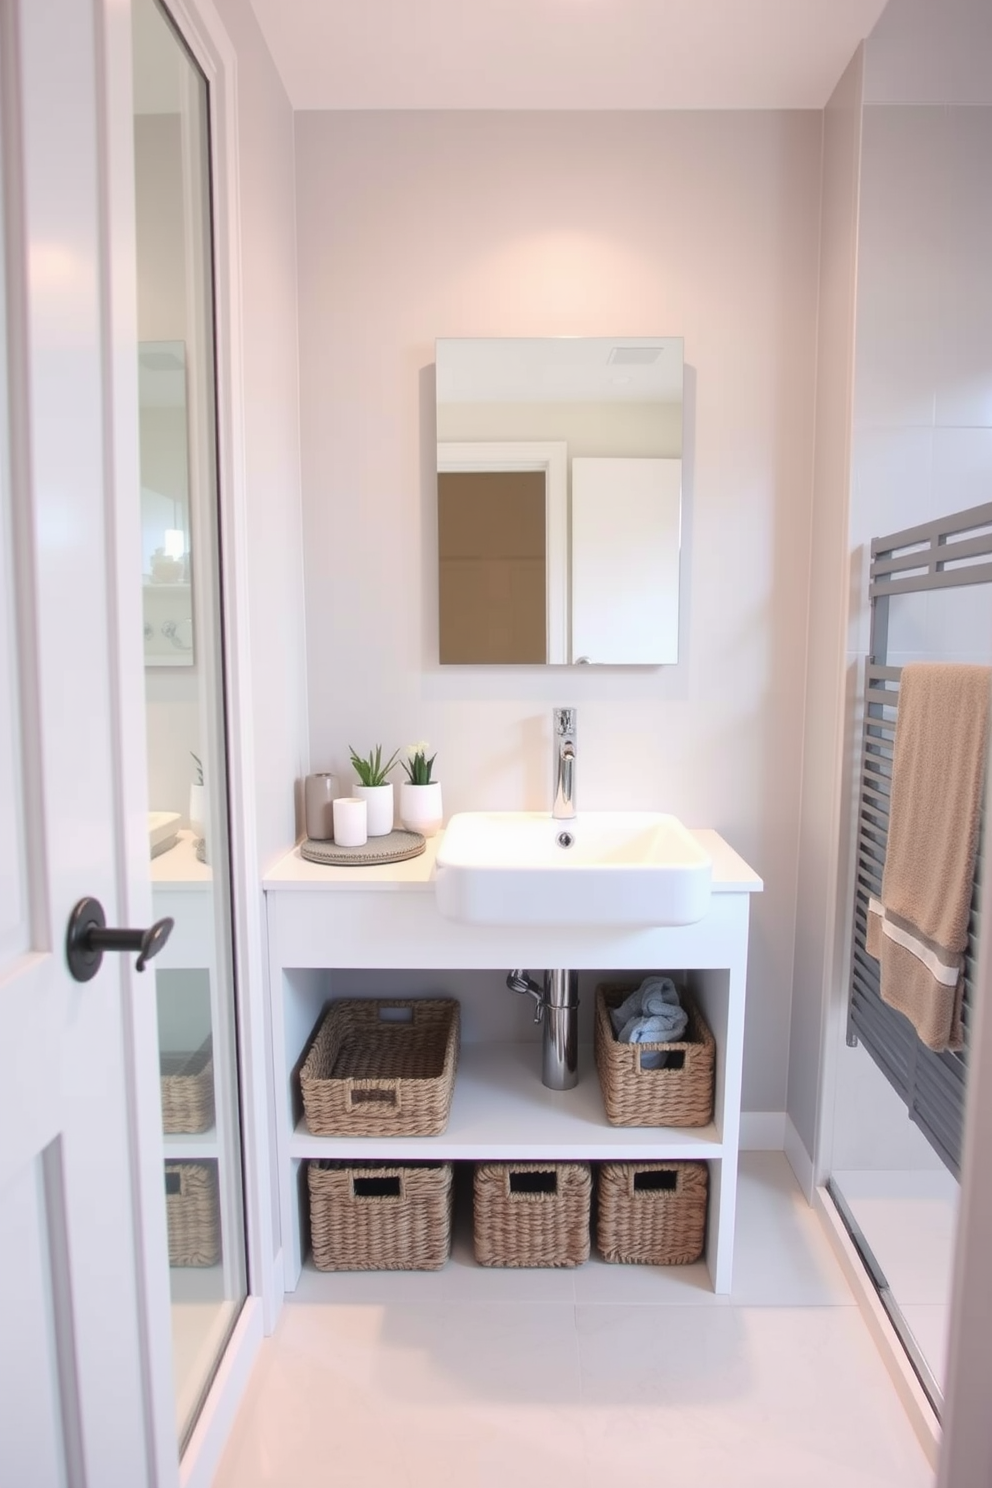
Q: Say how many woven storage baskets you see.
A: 5